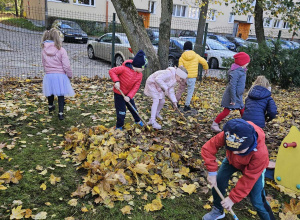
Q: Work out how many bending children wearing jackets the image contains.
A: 3